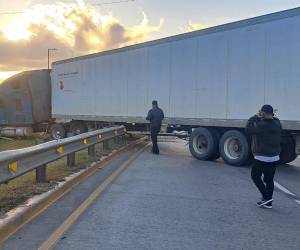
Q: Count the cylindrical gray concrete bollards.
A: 0